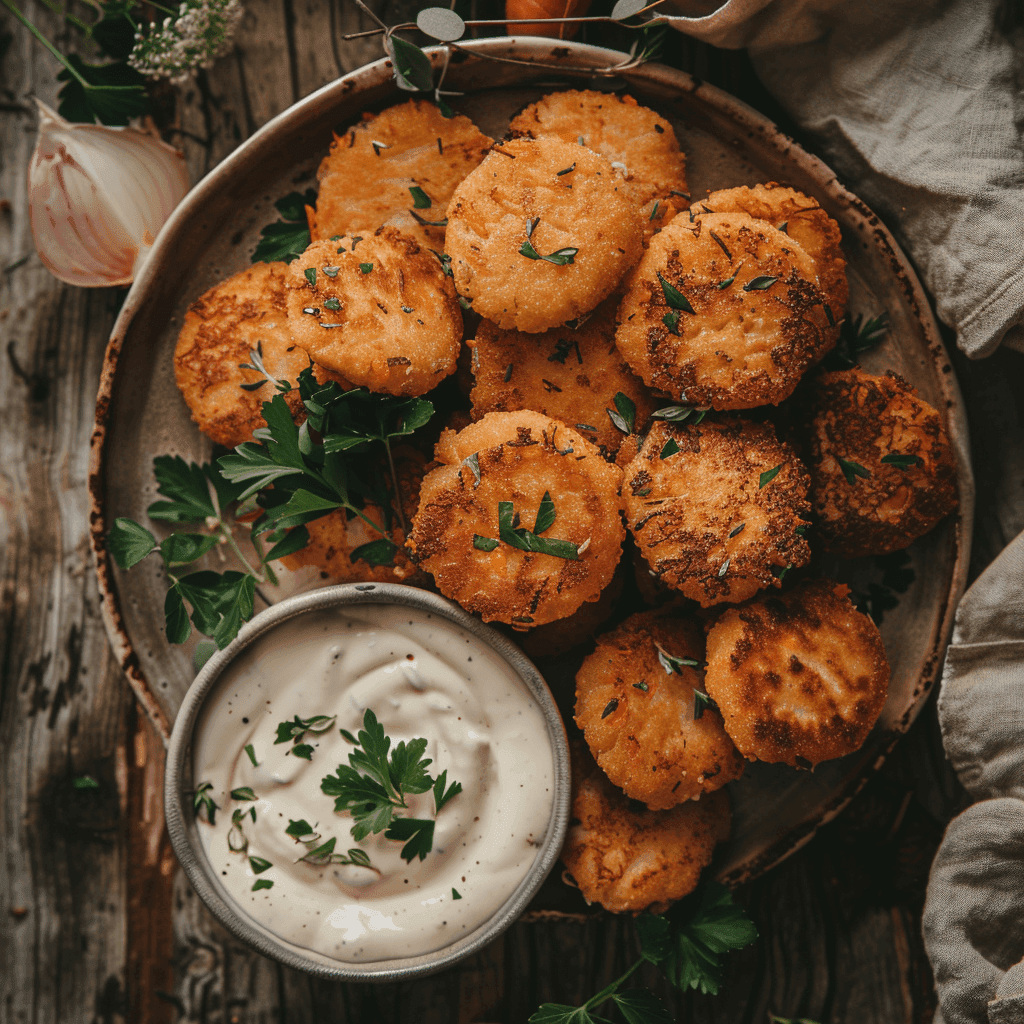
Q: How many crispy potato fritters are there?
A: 15